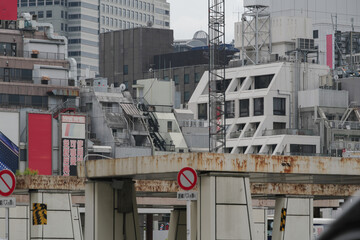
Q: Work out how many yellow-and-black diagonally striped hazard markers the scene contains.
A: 2